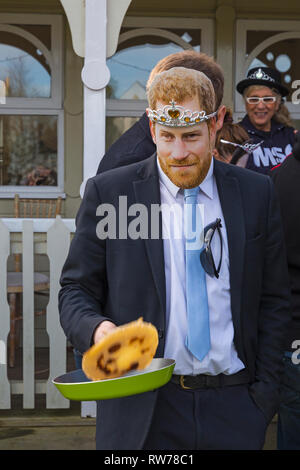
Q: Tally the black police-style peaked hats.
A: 1